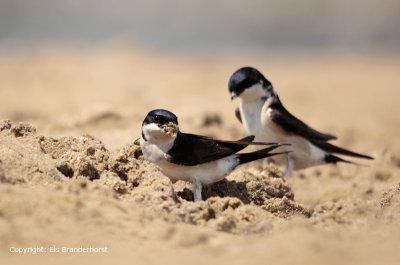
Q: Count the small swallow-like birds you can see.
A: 2